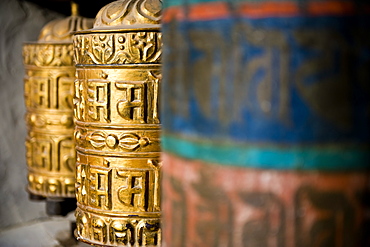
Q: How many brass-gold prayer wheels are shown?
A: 2